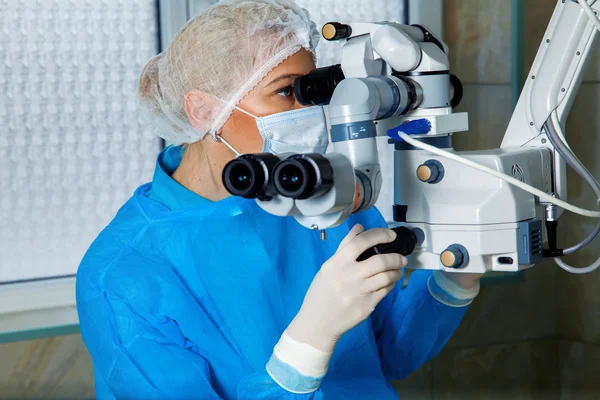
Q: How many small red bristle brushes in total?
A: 0